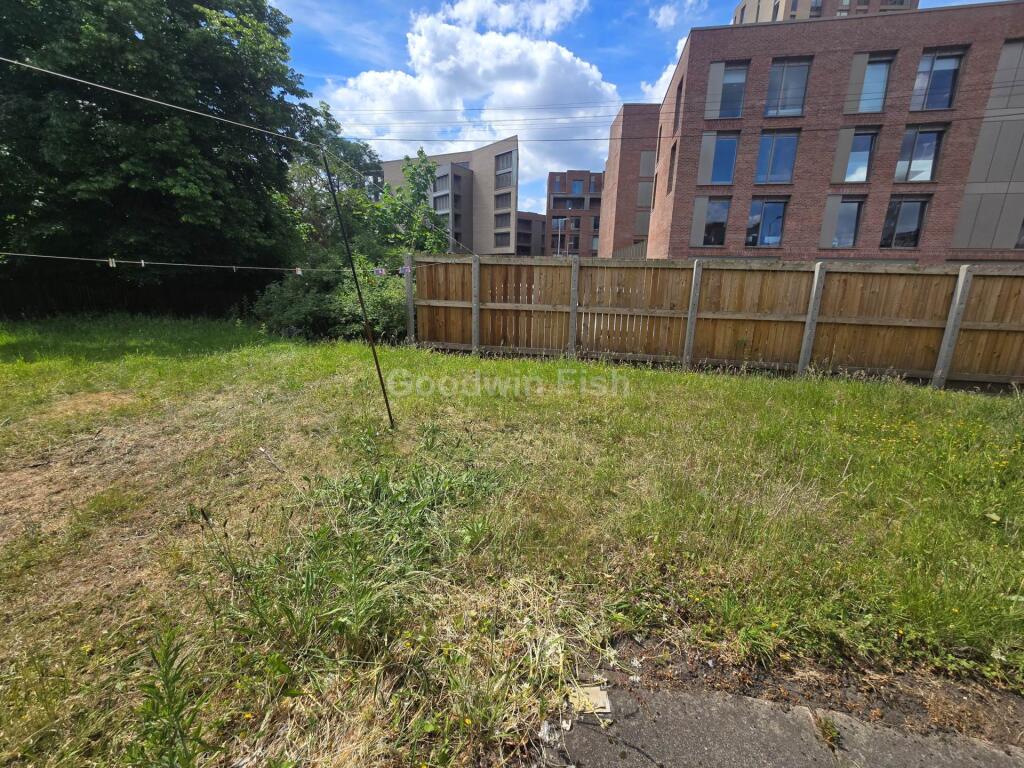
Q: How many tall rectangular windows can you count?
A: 12